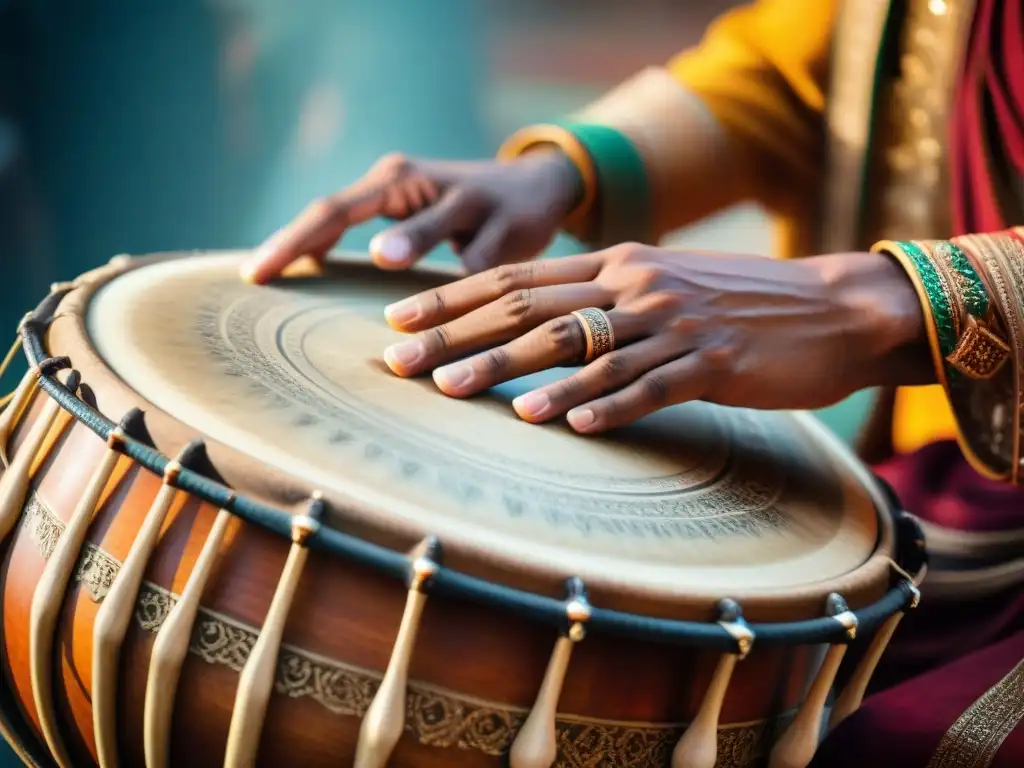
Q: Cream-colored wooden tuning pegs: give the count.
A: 11